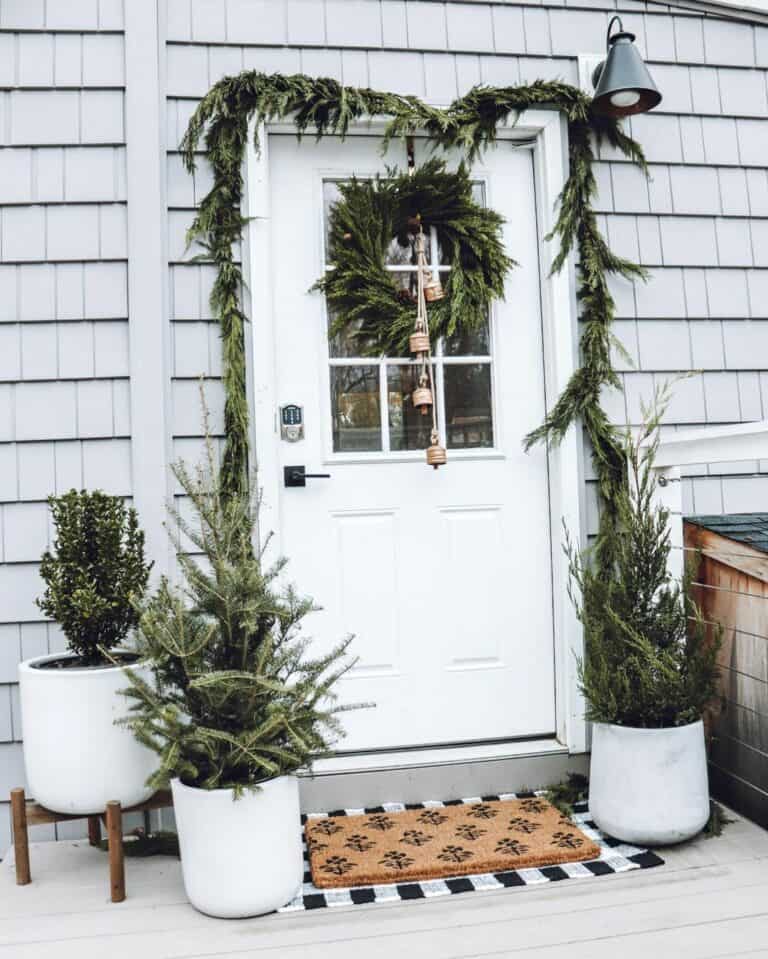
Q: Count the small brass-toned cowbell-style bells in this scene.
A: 4